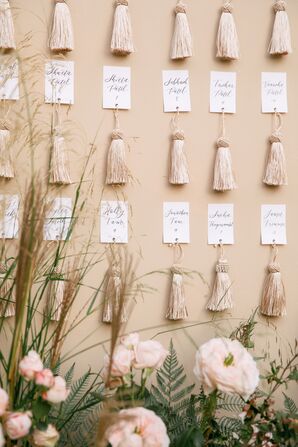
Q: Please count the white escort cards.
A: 12